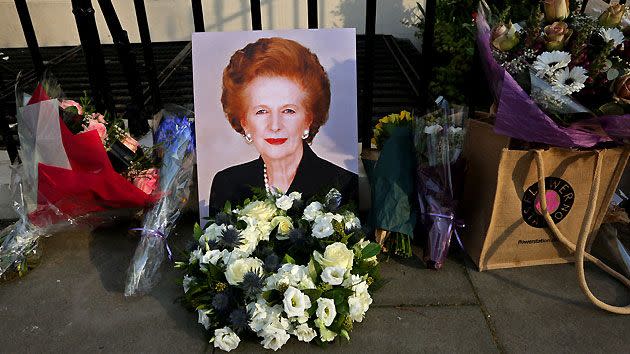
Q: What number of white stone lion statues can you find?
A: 0